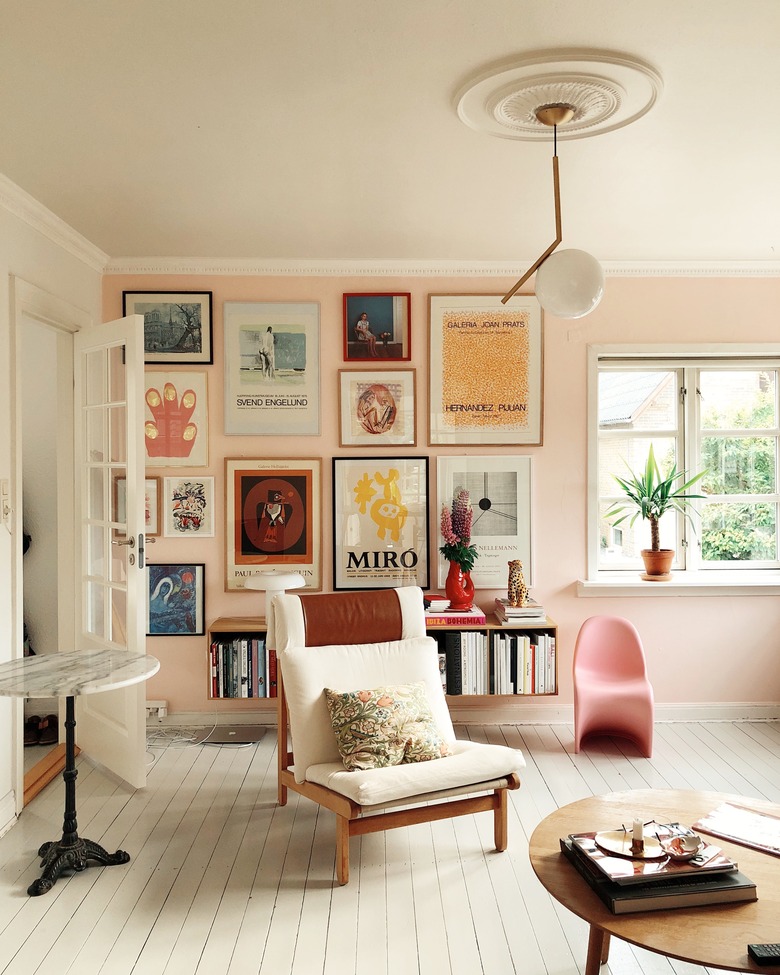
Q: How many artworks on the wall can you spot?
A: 12